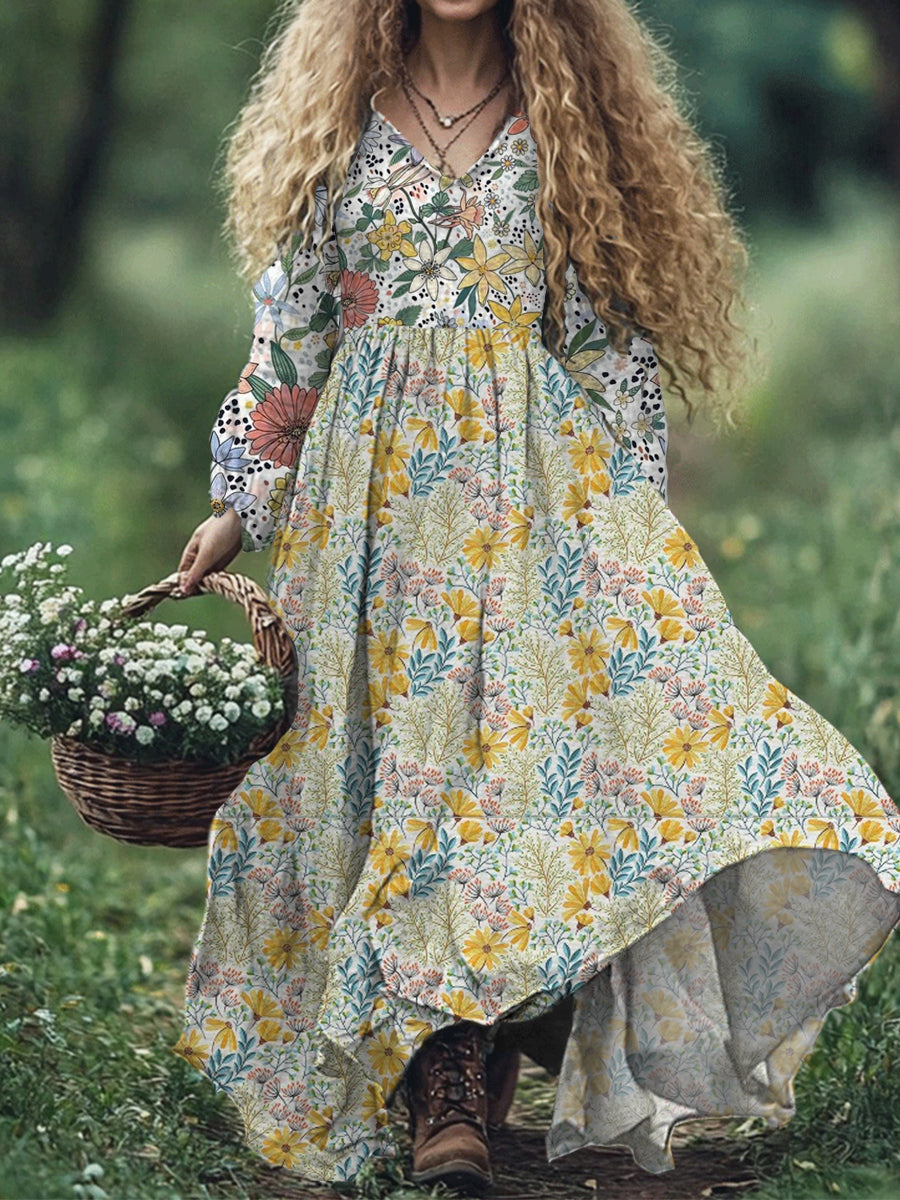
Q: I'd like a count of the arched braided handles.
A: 1